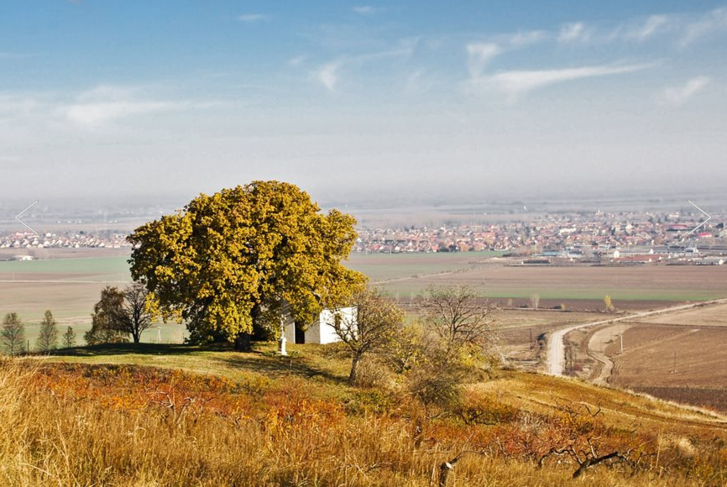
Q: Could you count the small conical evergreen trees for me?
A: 3